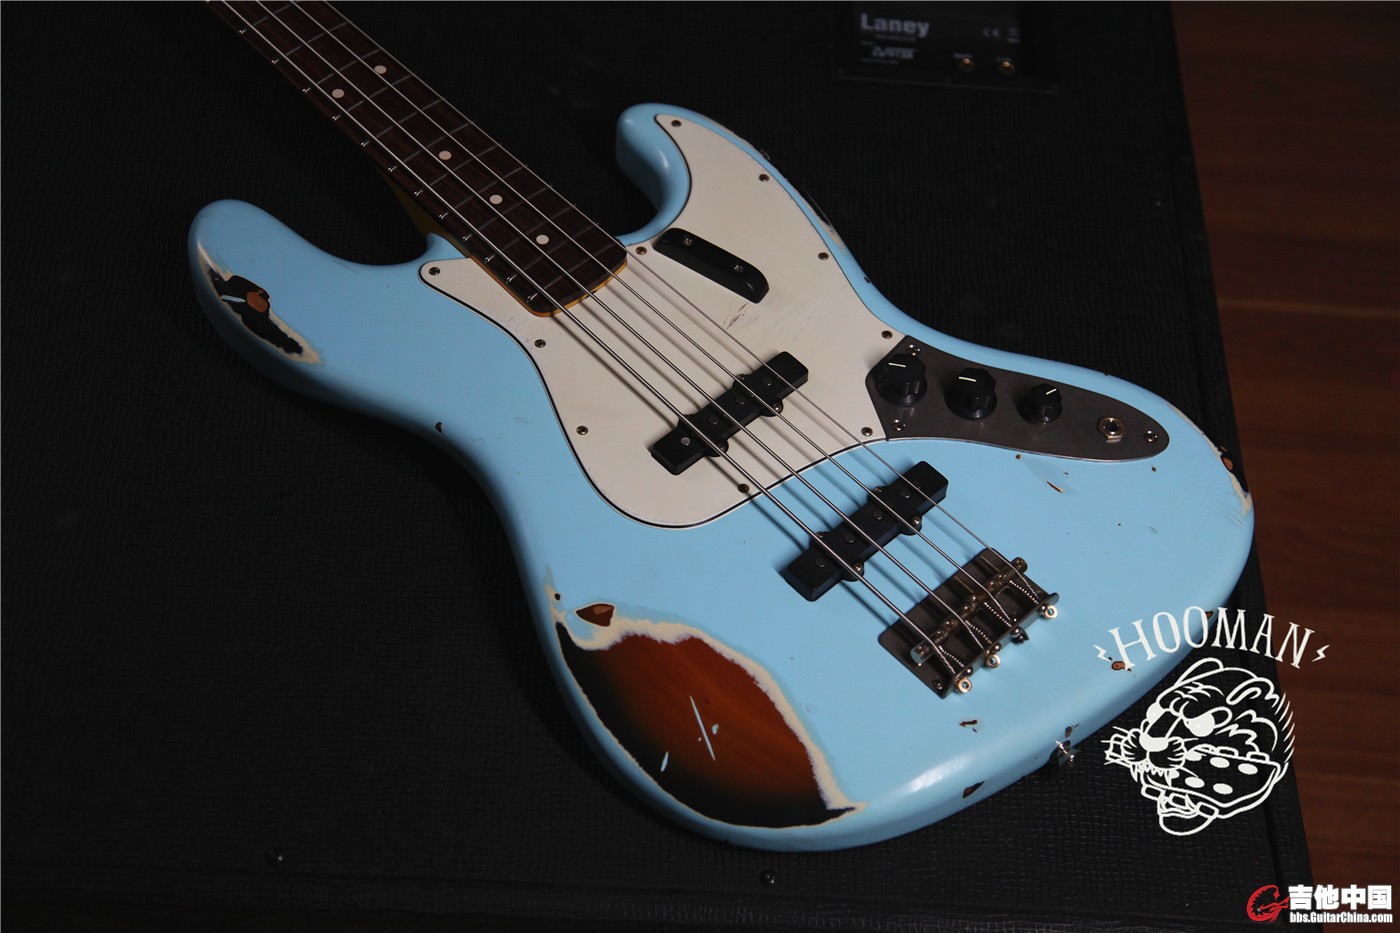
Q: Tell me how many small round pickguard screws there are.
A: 10